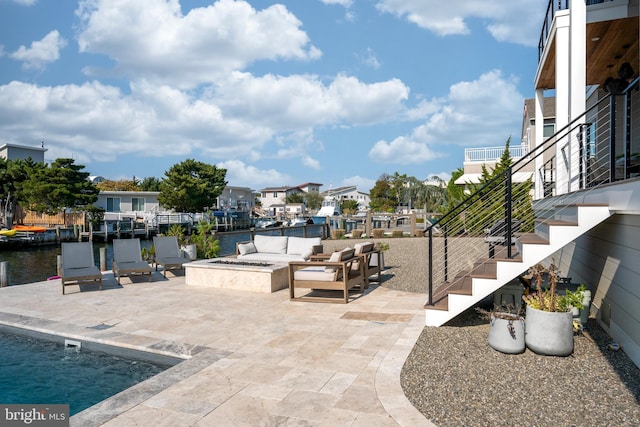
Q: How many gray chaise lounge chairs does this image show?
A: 3